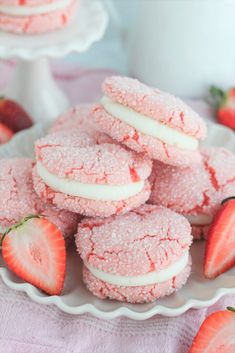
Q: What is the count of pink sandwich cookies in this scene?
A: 7